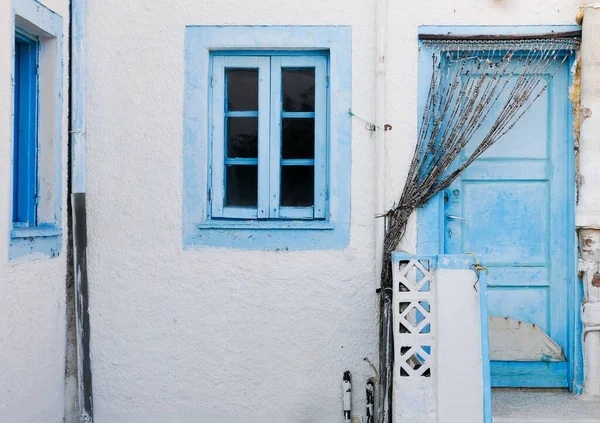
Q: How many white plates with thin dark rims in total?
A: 0